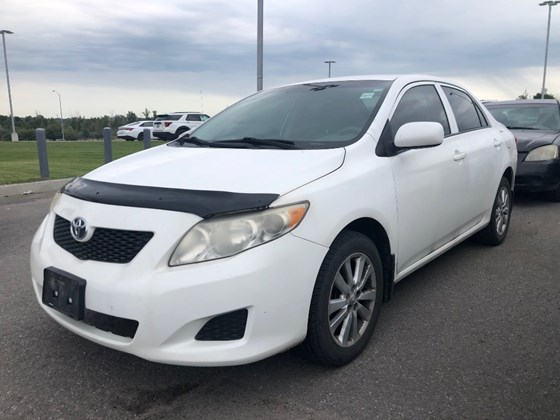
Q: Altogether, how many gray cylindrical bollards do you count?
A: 3